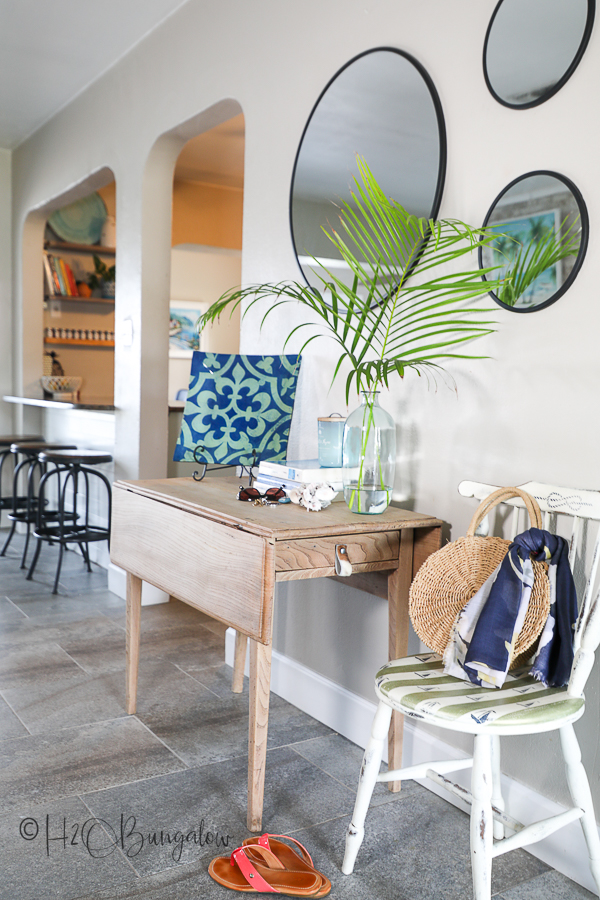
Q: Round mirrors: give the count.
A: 3